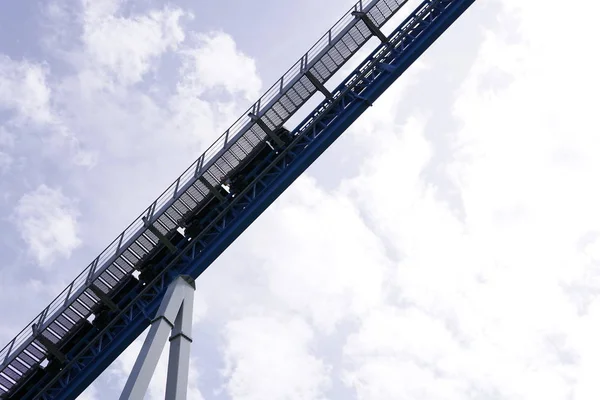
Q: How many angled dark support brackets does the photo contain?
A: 7